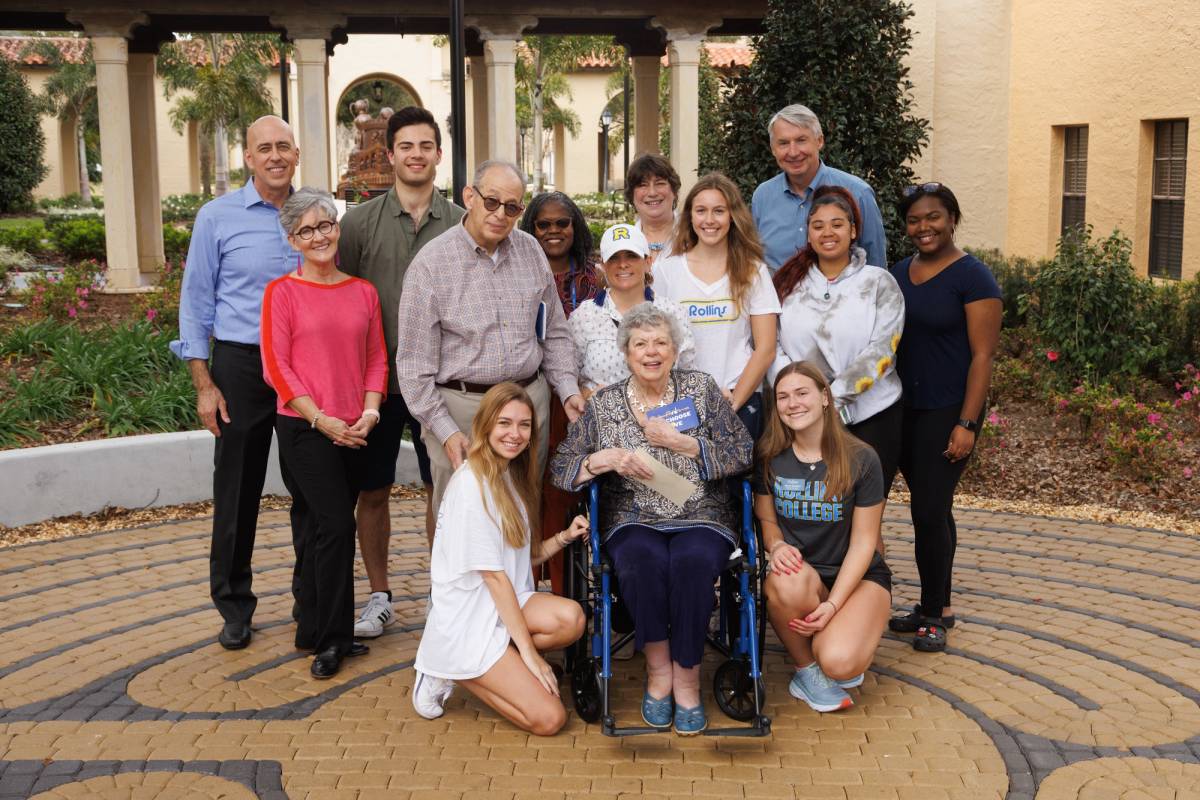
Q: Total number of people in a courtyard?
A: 14